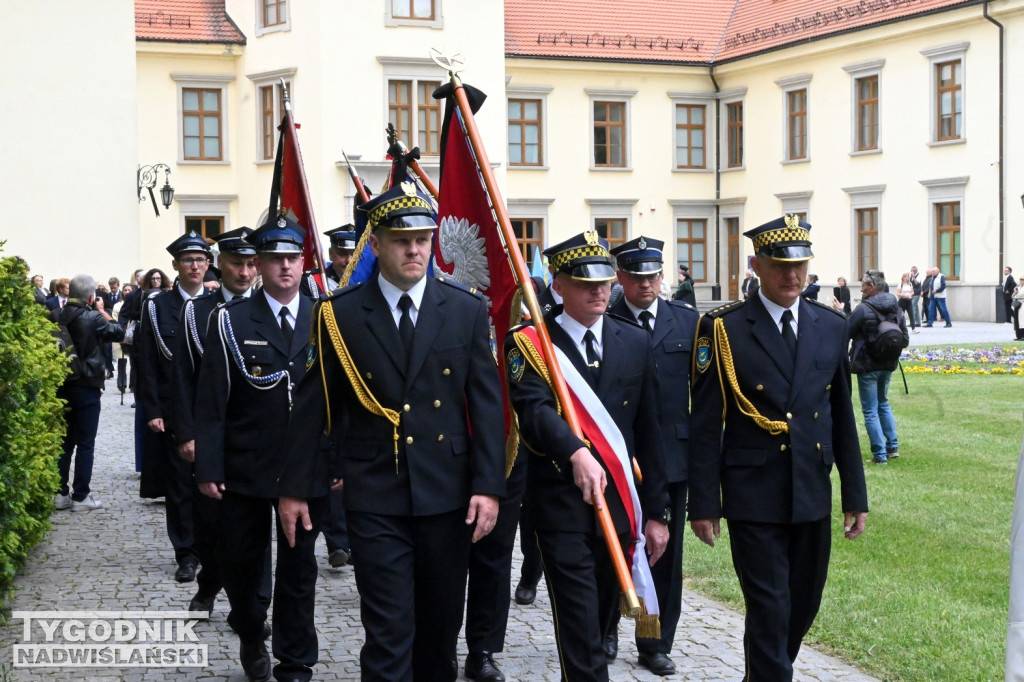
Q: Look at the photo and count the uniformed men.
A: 8